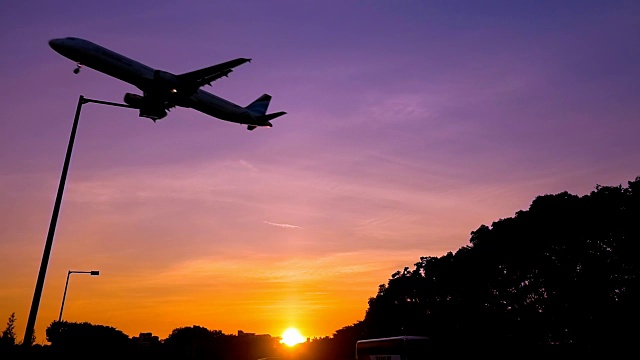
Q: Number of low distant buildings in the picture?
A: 2